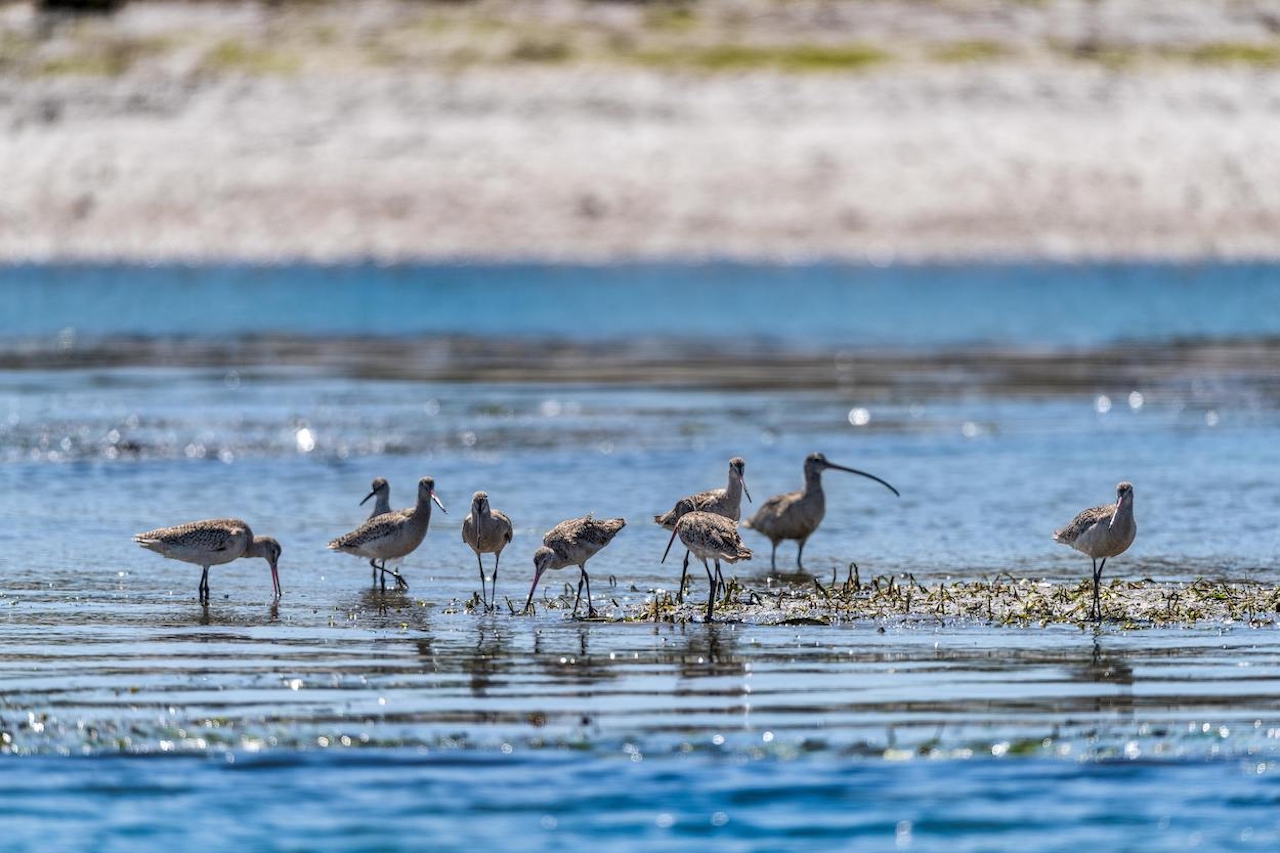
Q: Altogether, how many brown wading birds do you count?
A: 9